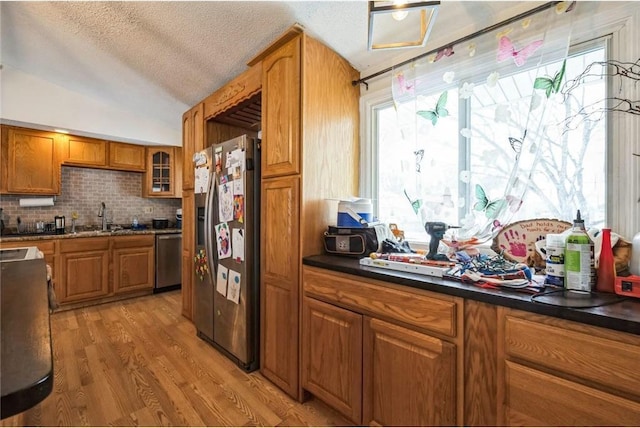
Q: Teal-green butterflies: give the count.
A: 4